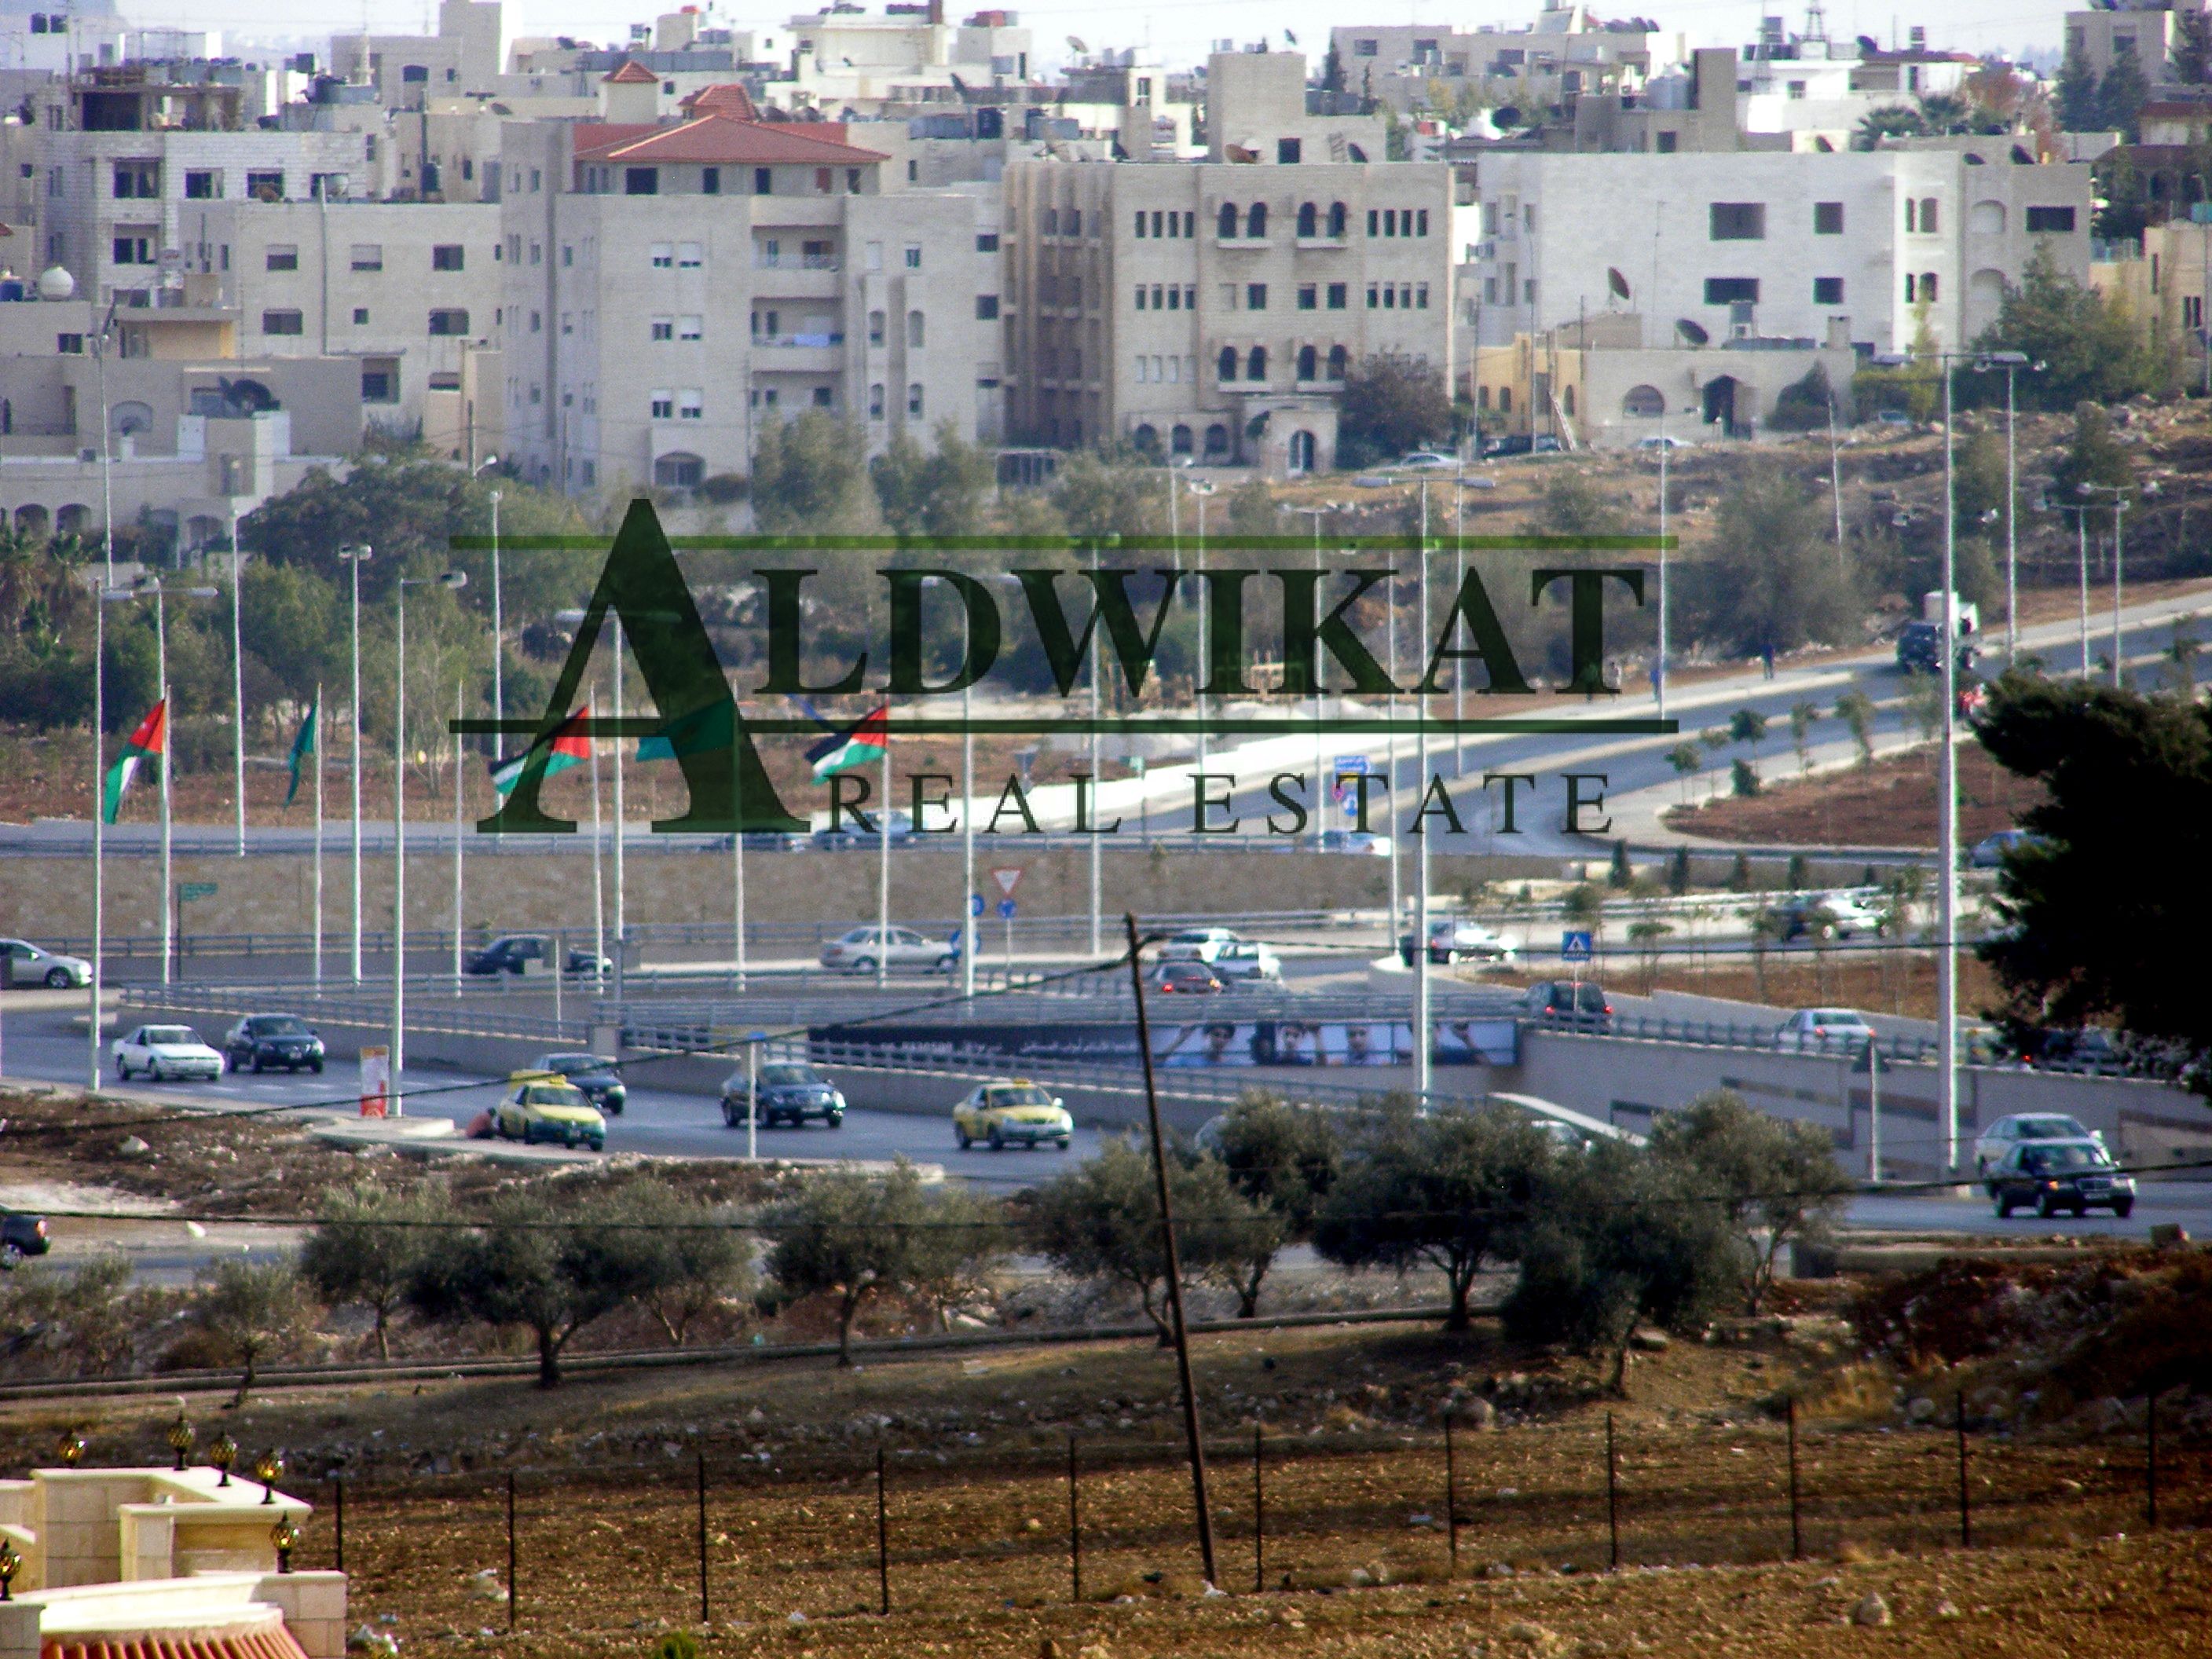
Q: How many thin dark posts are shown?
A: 11